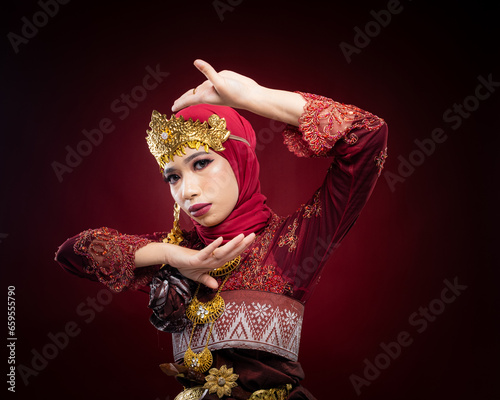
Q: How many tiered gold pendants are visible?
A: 3